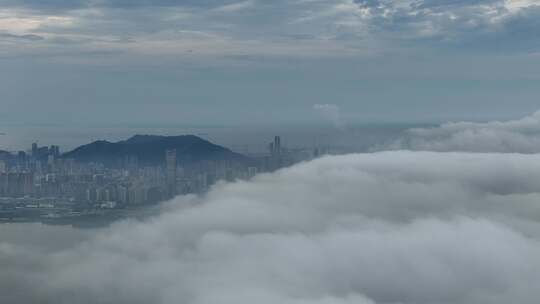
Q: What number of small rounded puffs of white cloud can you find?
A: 1